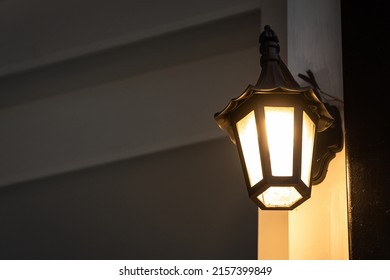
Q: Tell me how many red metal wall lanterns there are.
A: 0